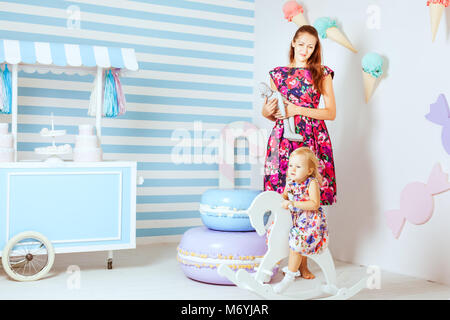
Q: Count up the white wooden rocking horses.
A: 1